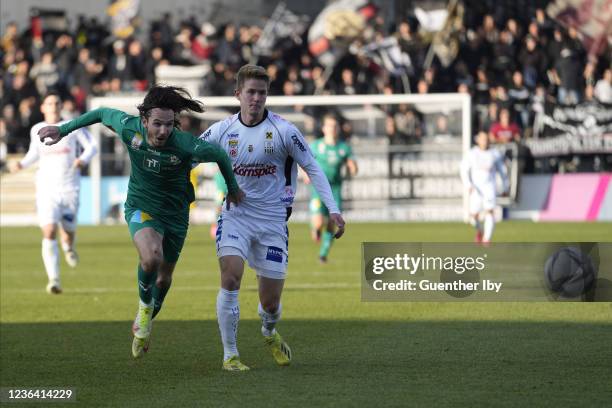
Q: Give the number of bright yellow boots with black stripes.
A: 2